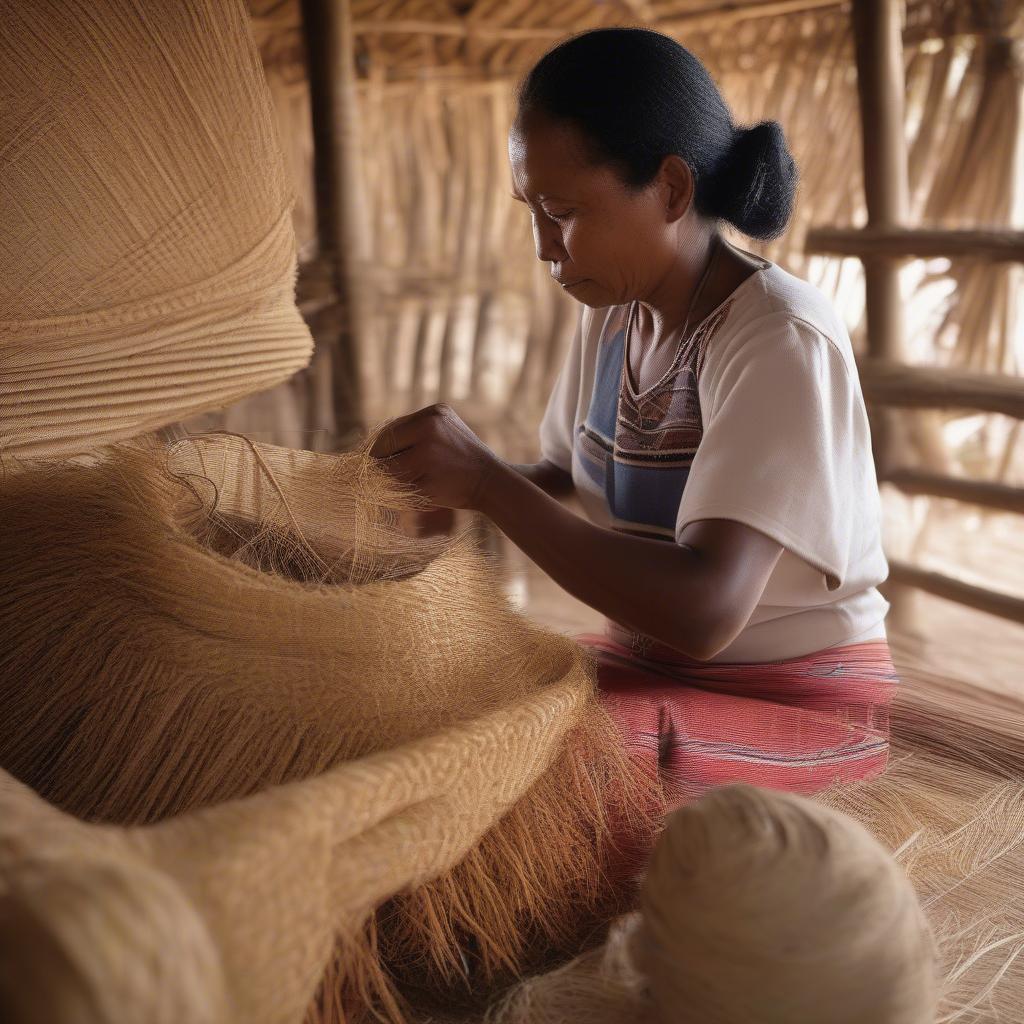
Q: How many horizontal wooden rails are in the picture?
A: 4